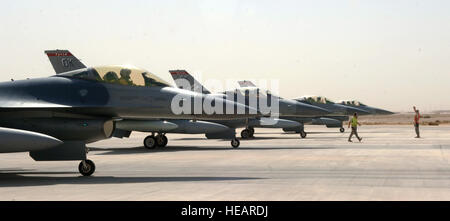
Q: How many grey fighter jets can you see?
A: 4